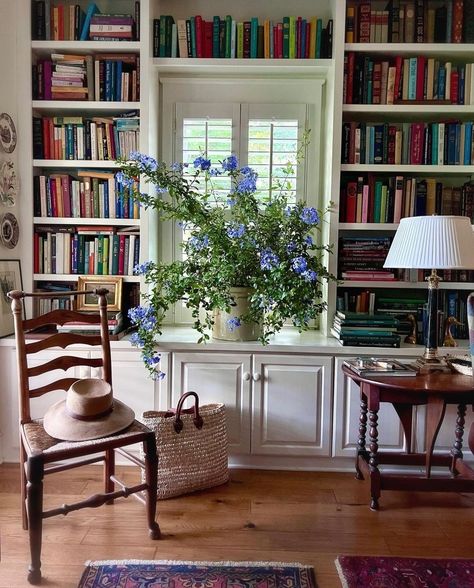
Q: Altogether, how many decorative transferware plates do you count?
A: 3